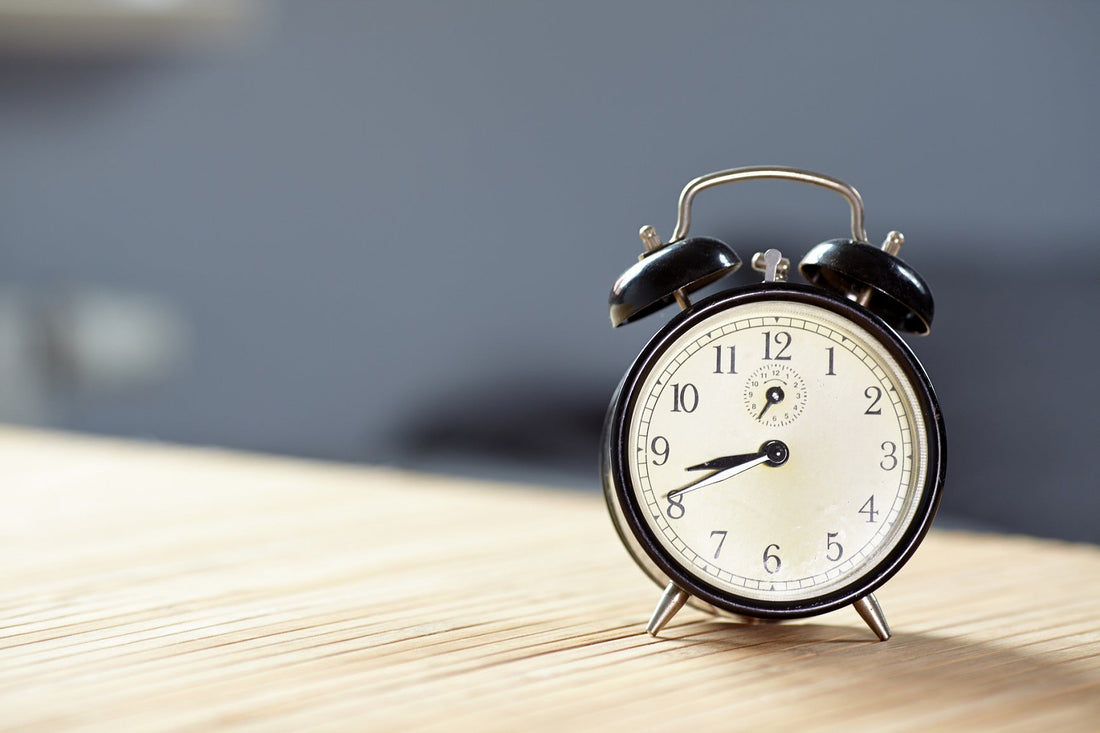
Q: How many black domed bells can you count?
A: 2